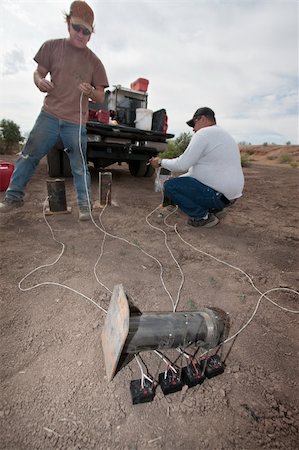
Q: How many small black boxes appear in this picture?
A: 4